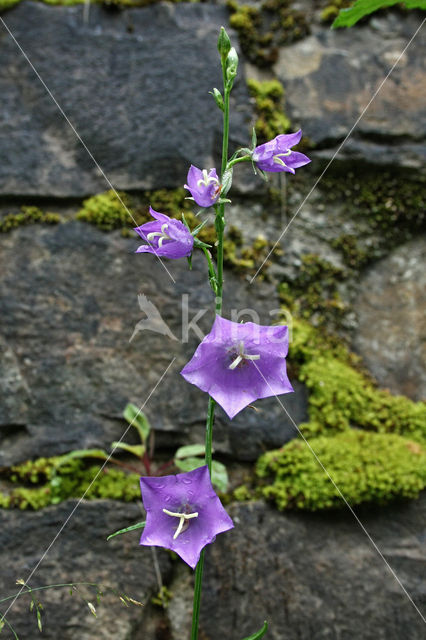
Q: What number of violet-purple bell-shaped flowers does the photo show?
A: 5